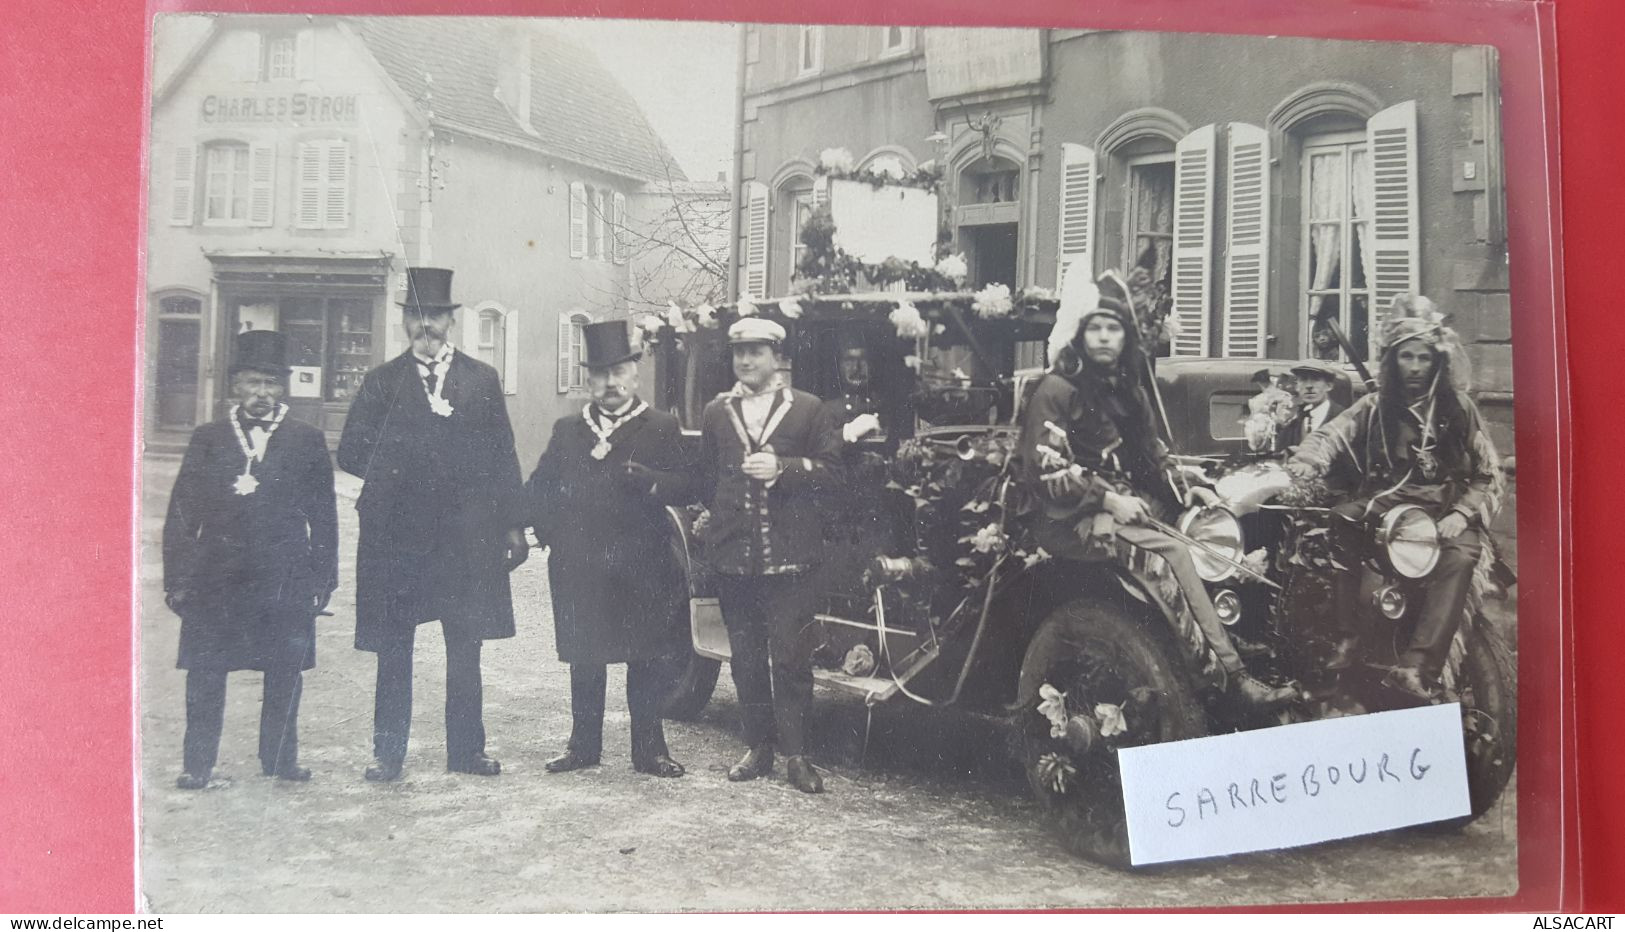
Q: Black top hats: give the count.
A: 3